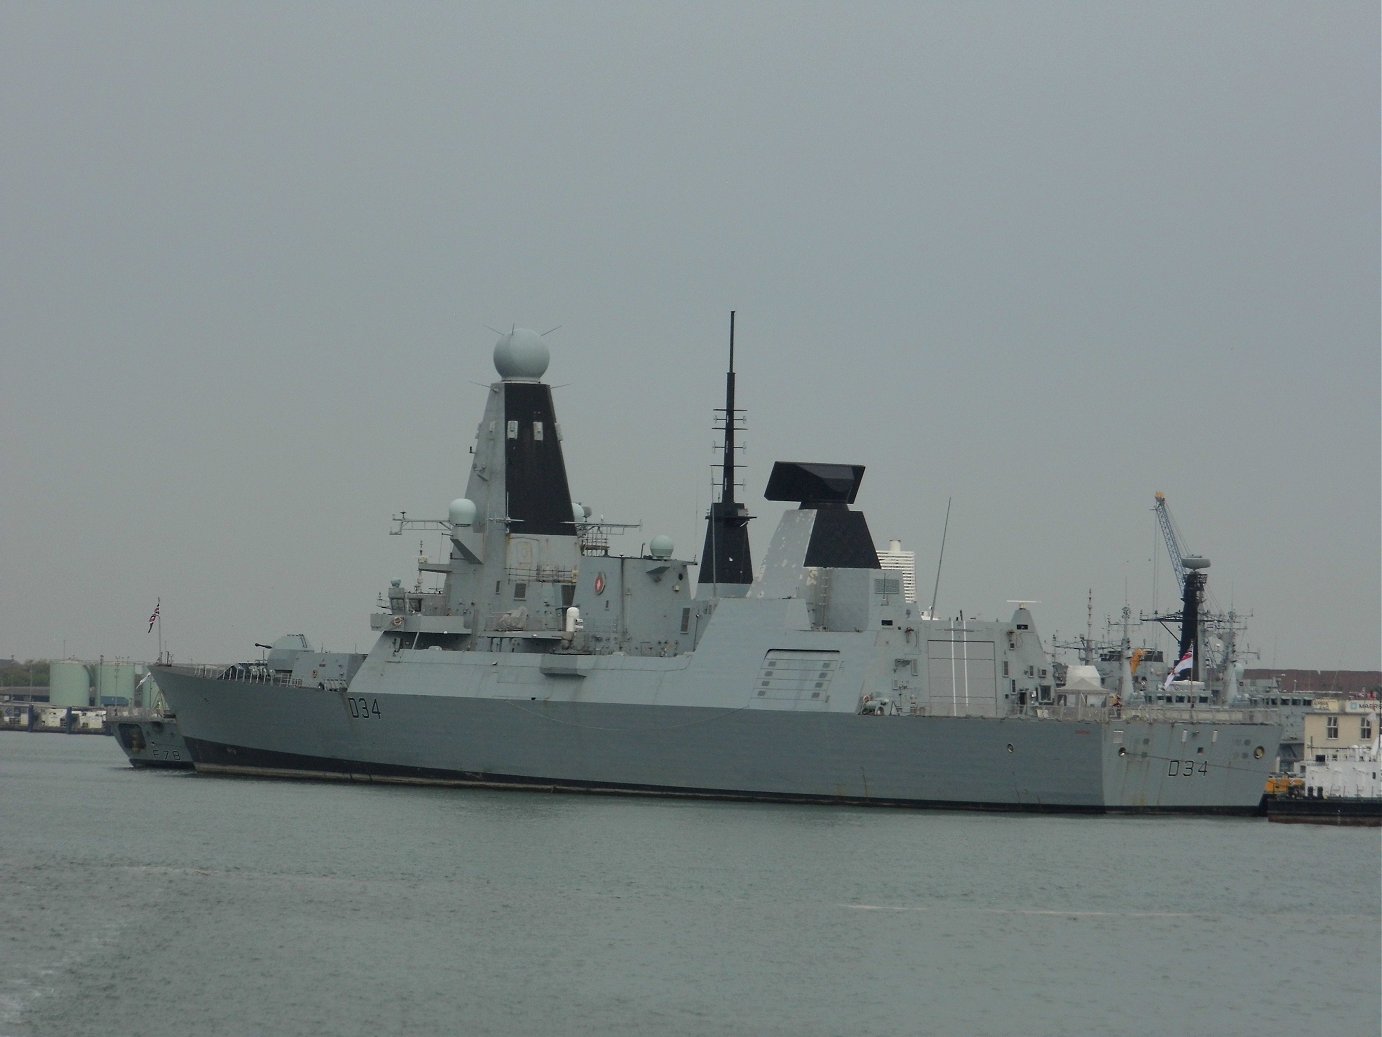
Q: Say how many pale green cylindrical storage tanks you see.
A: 3